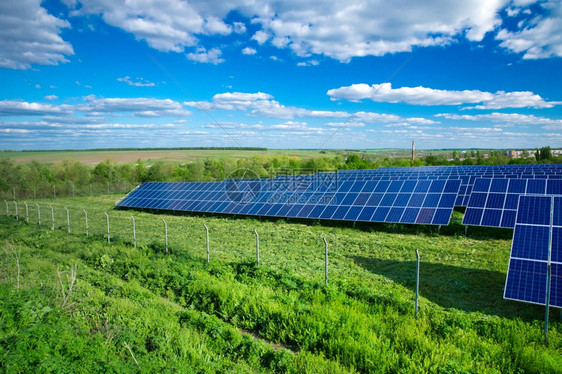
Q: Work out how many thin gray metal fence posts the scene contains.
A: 15